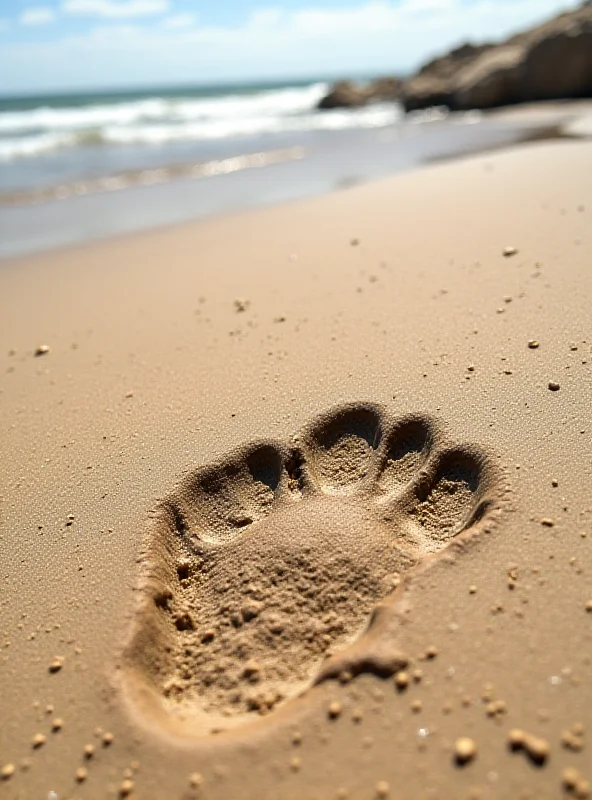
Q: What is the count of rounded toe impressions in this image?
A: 4